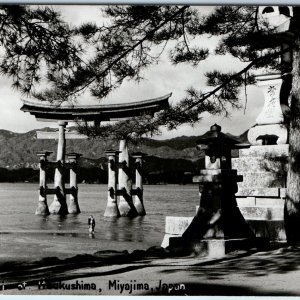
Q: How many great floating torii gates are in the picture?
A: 1